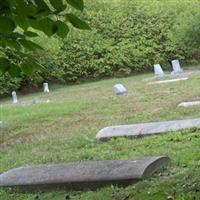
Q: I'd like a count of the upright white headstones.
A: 5